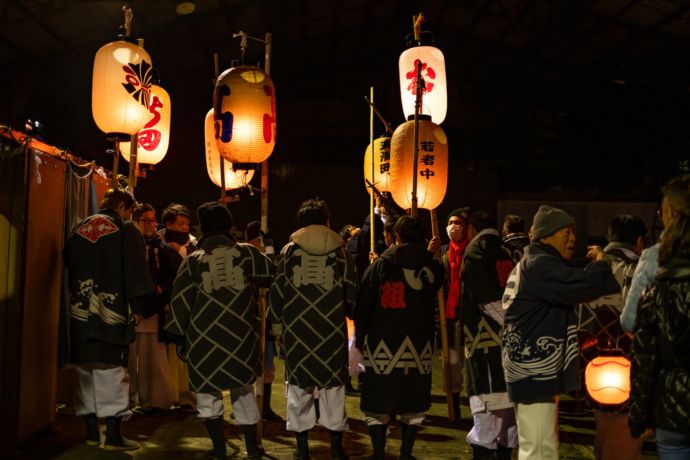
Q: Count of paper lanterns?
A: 8